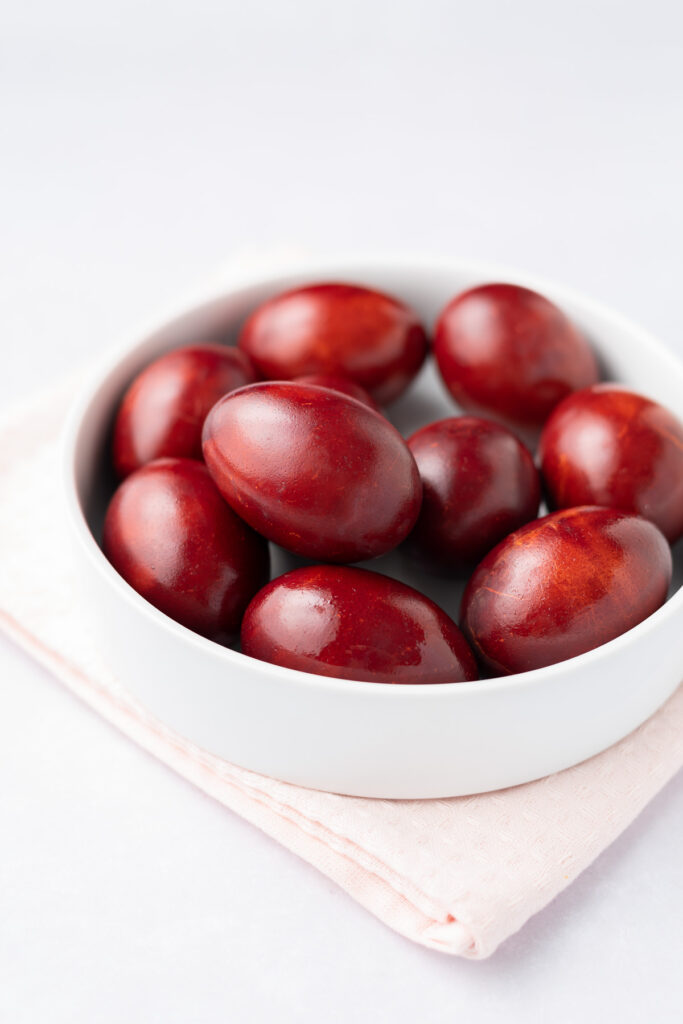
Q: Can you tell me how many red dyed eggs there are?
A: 10